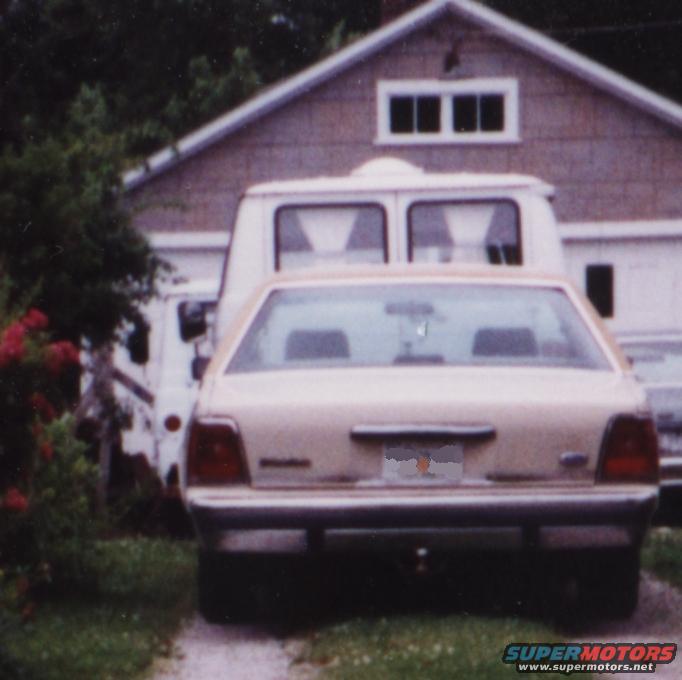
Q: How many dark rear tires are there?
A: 2